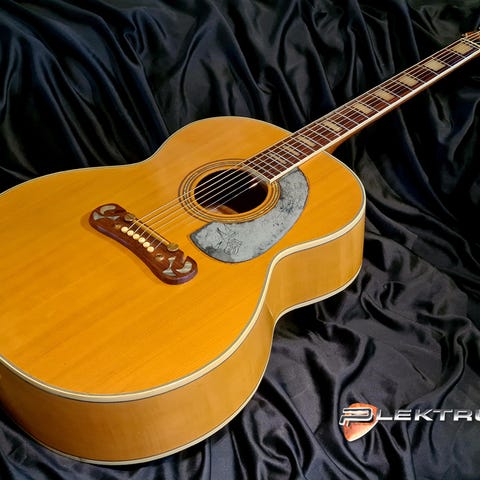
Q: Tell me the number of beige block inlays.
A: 9